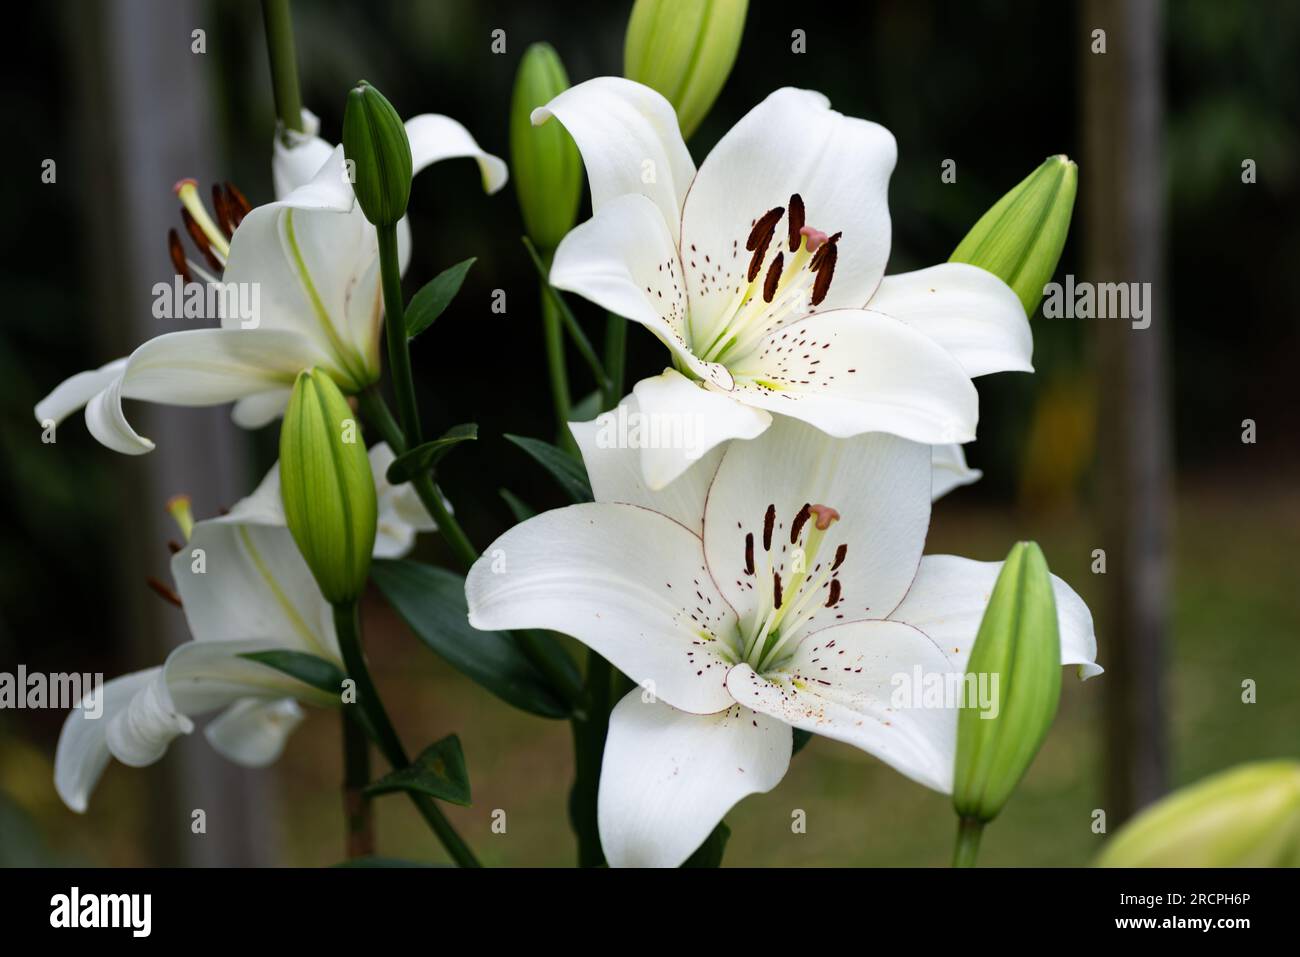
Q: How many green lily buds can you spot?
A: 7